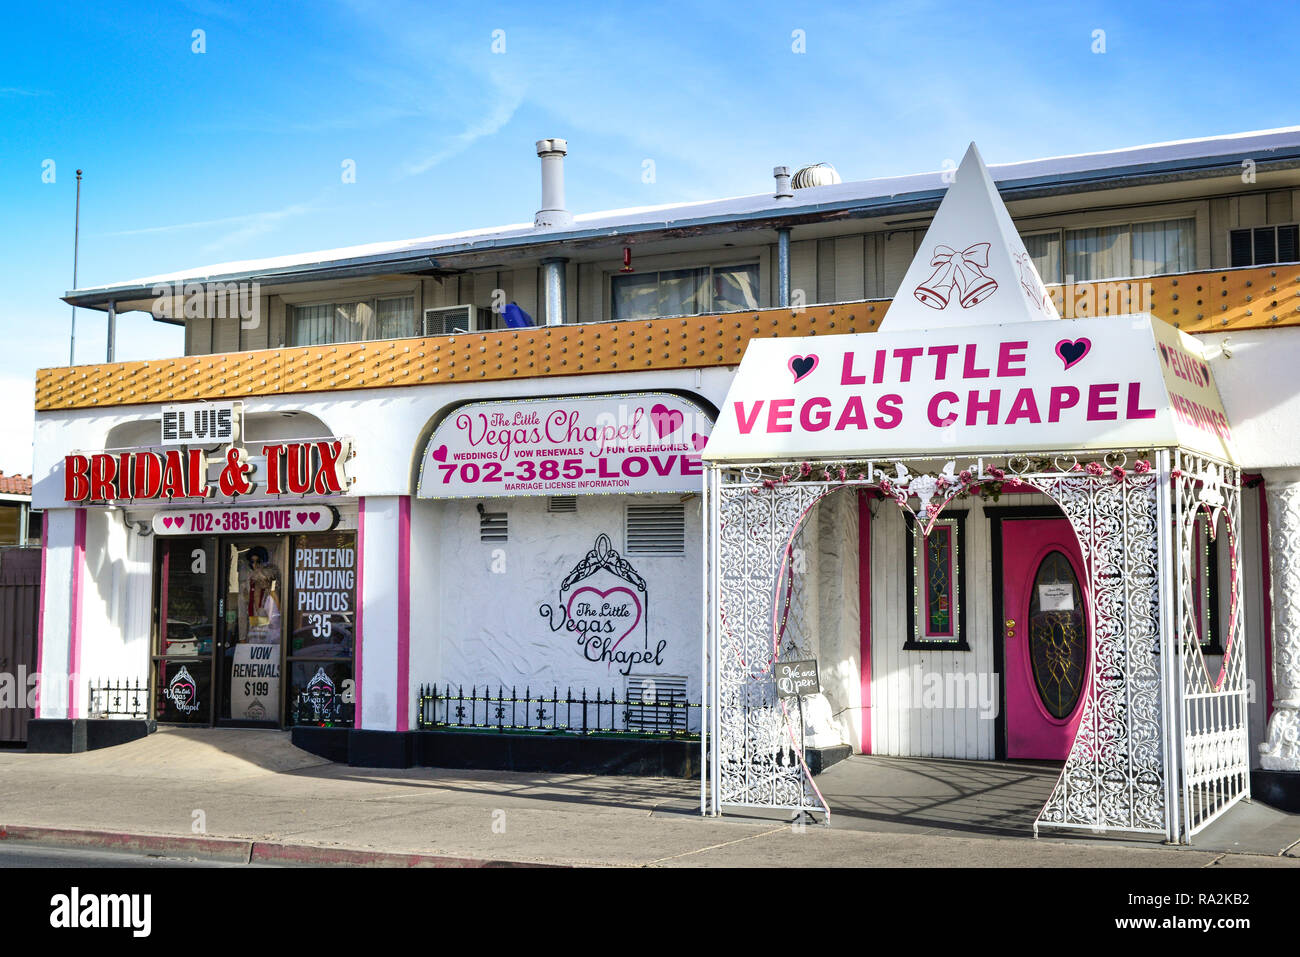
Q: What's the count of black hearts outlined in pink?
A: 4